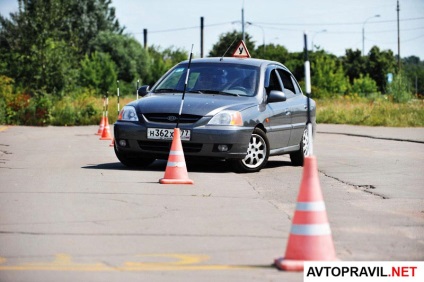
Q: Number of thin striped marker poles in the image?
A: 6